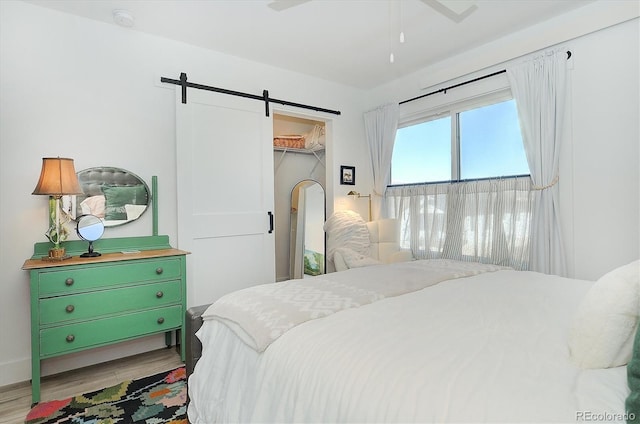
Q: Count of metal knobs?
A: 6